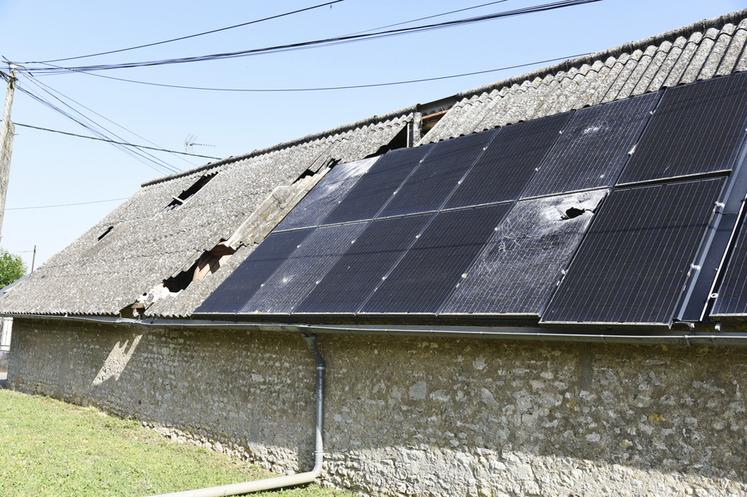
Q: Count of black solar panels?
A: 13